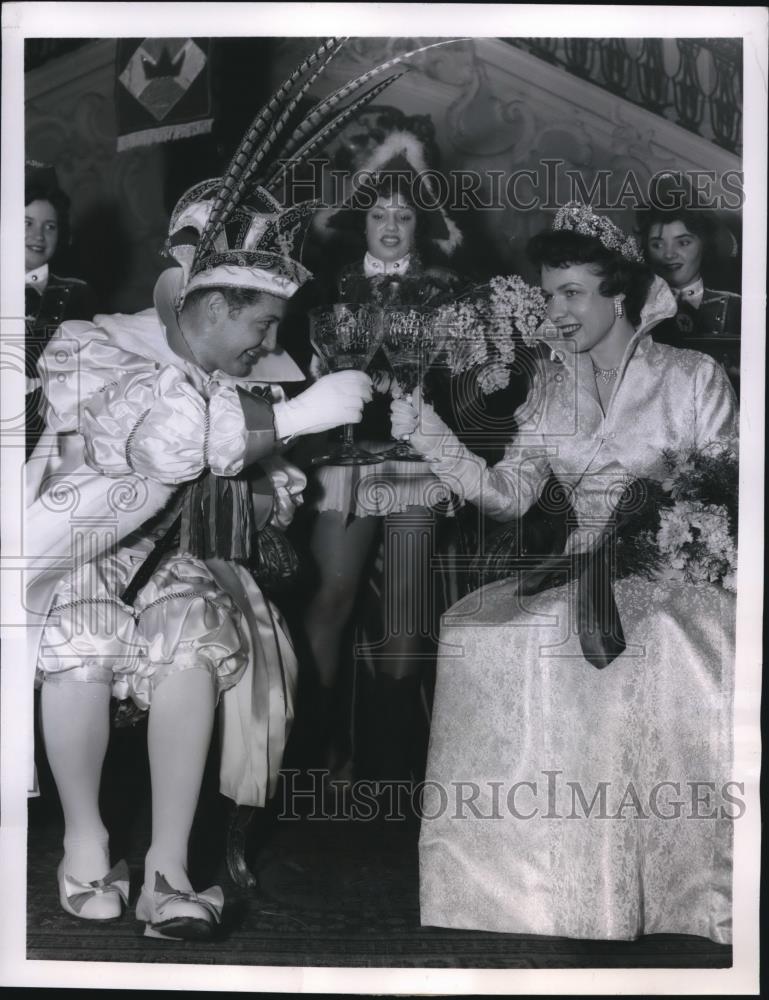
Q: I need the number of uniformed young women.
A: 3